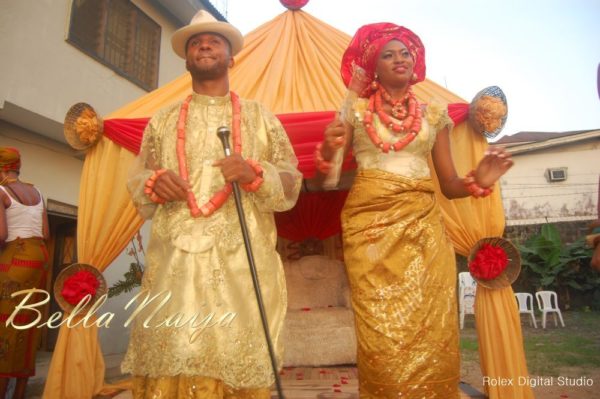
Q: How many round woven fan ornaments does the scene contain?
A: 4